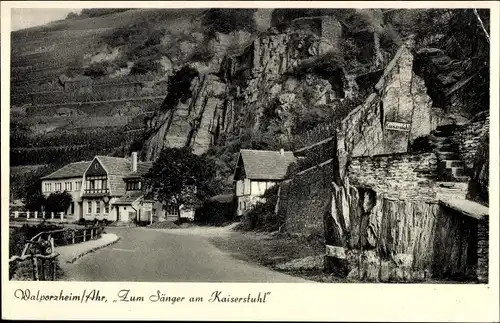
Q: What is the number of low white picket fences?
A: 1